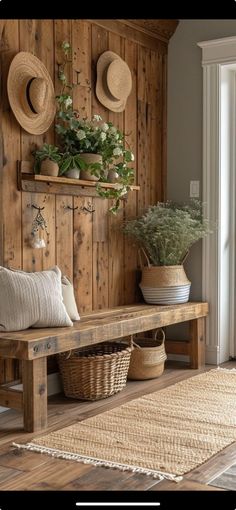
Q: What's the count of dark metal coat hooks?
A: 3